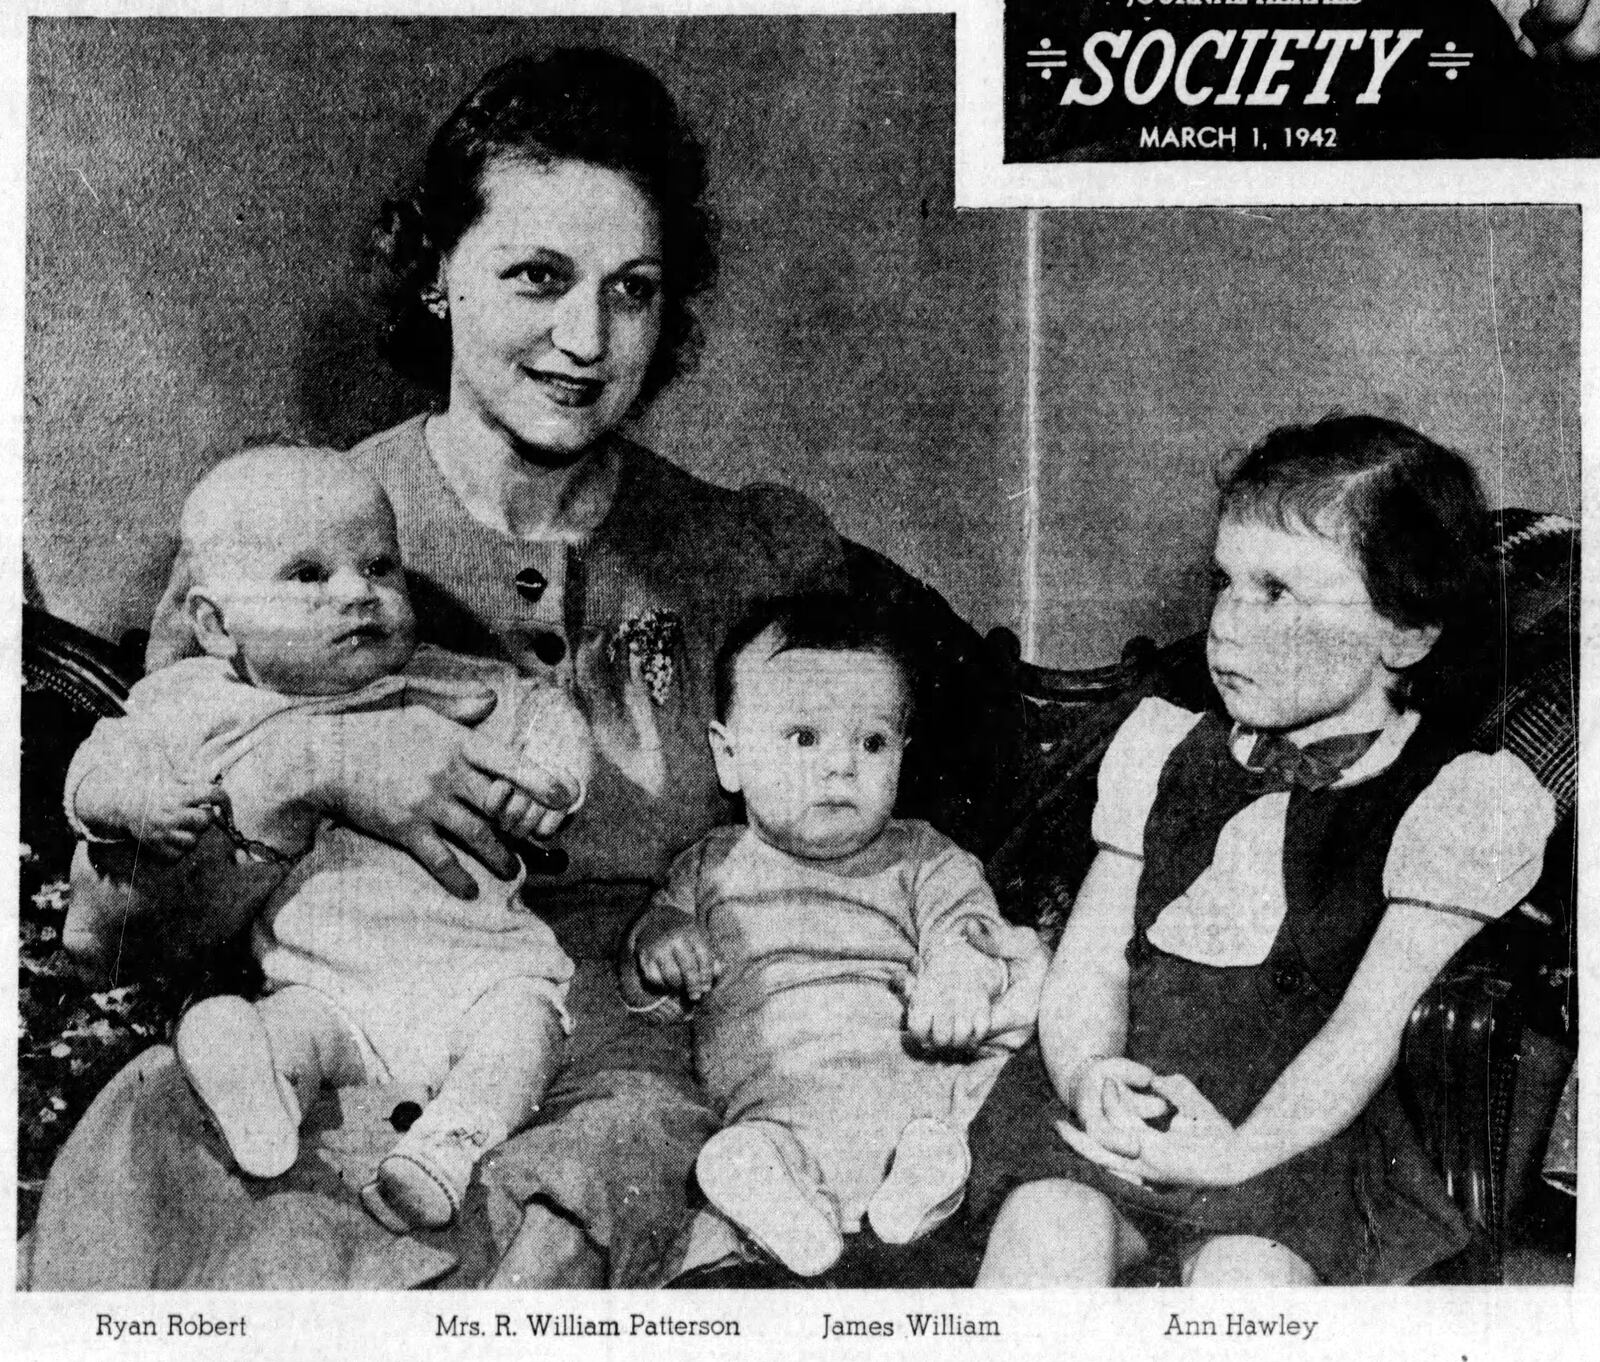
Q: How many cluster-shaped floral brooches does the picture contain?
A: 1